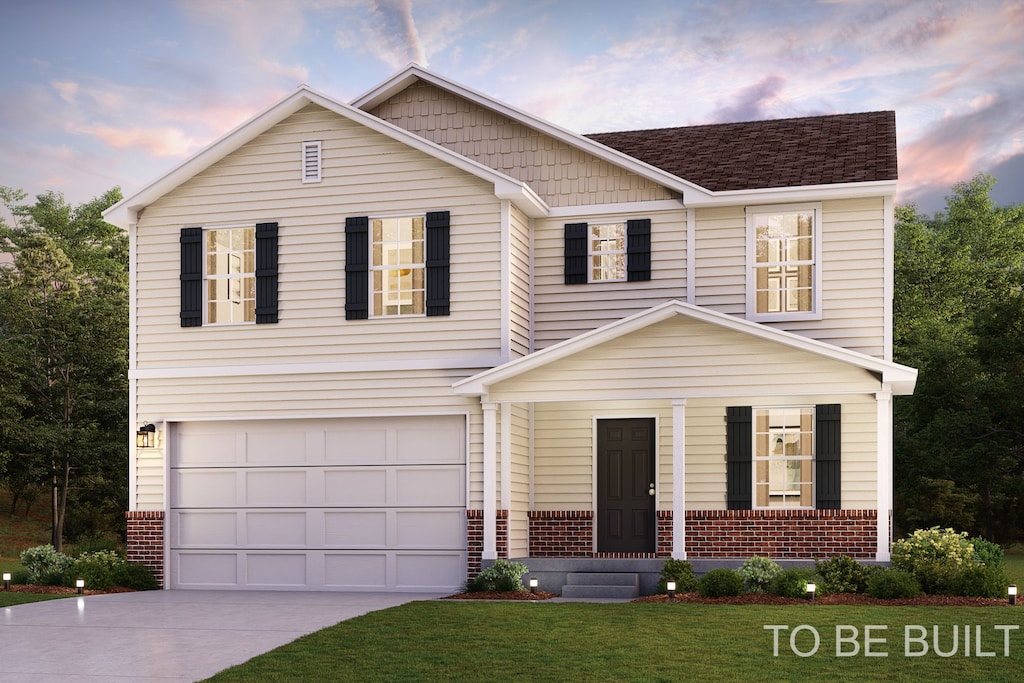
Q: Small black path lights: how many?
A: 6